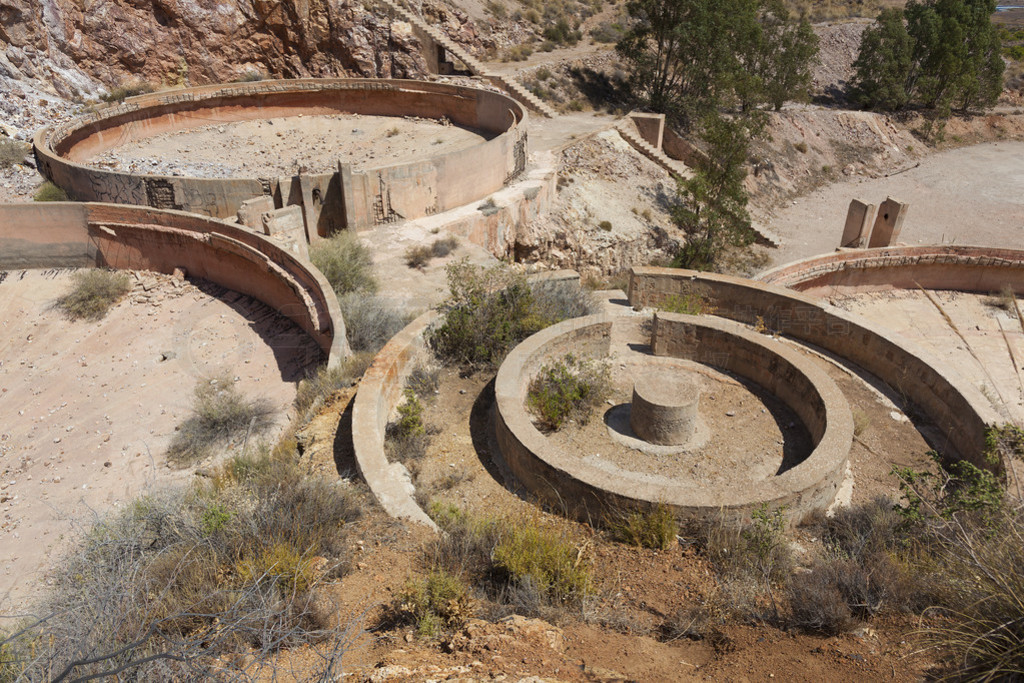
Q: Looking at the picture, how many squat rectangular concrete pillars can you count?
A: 2